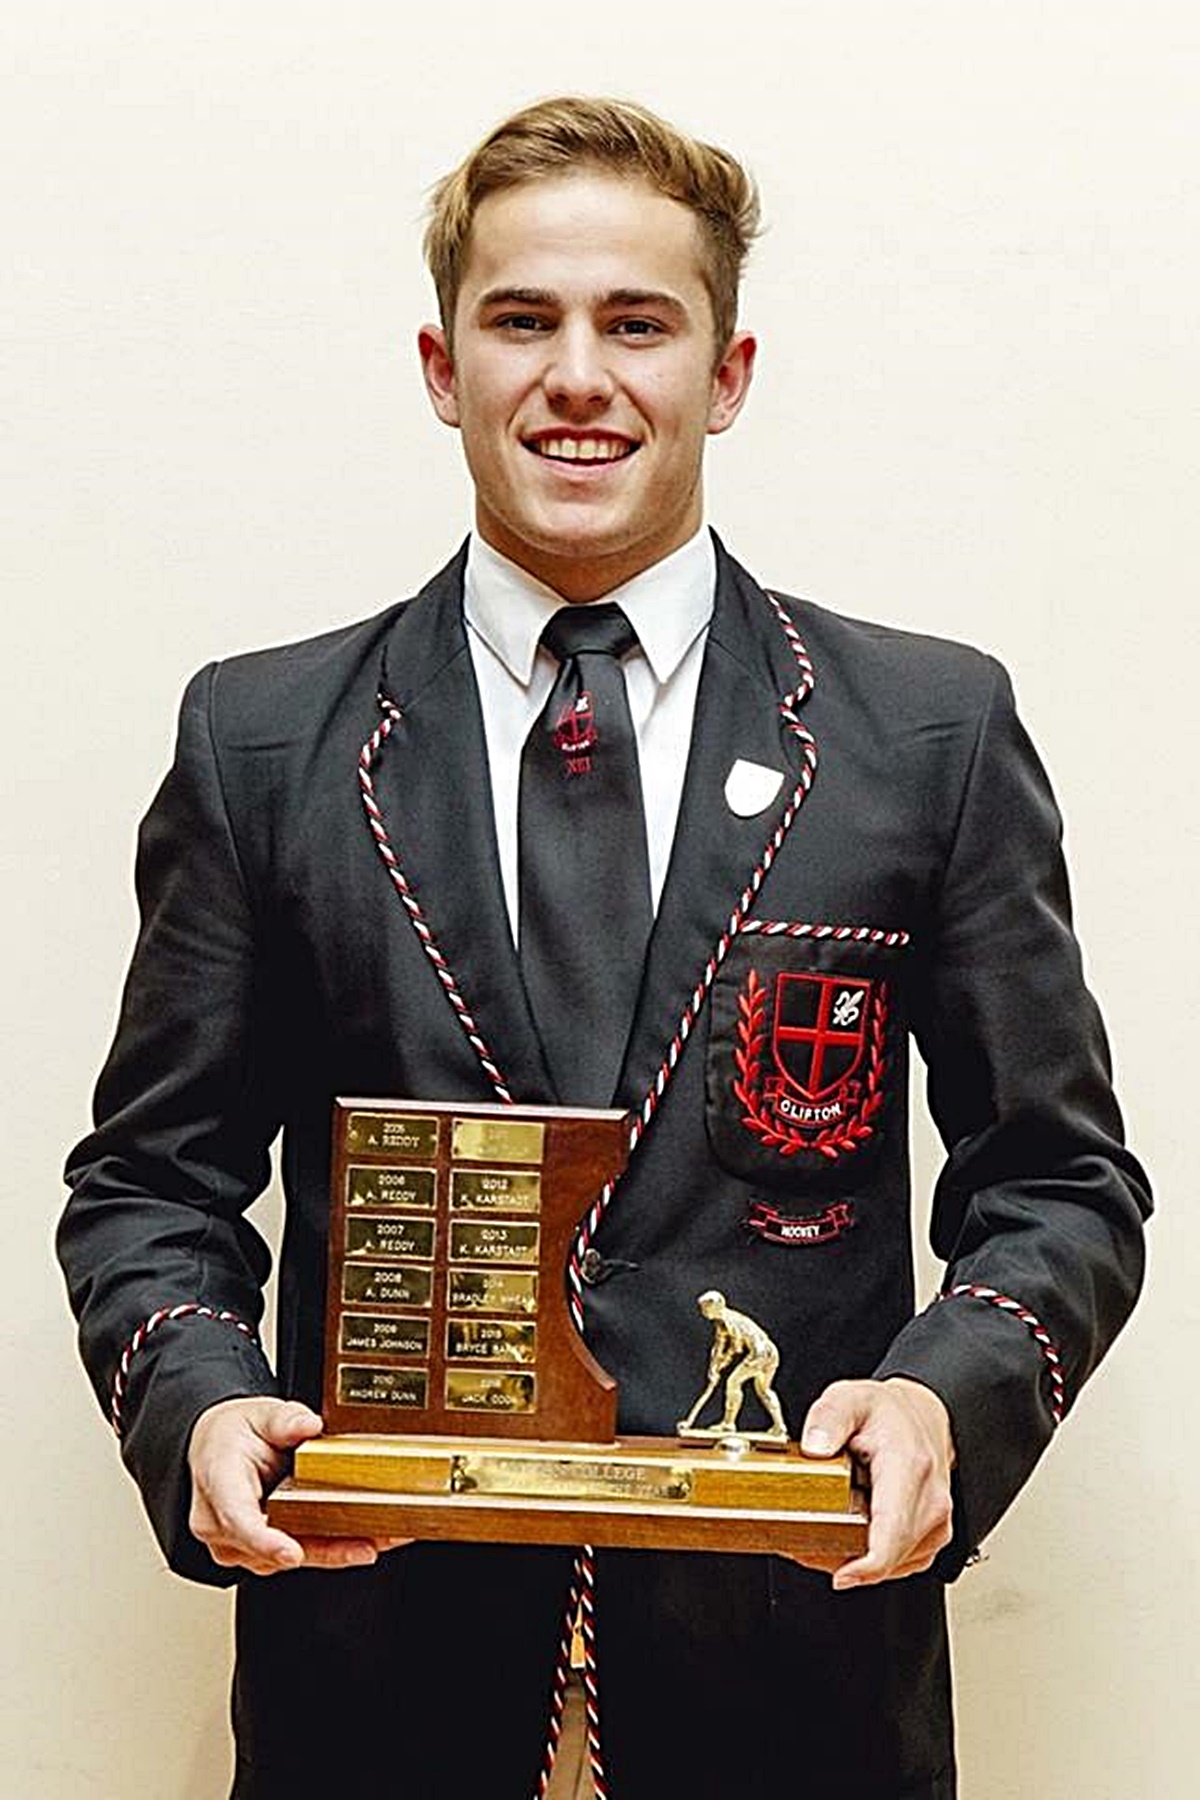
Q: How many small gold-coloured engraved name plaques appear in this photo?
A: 12